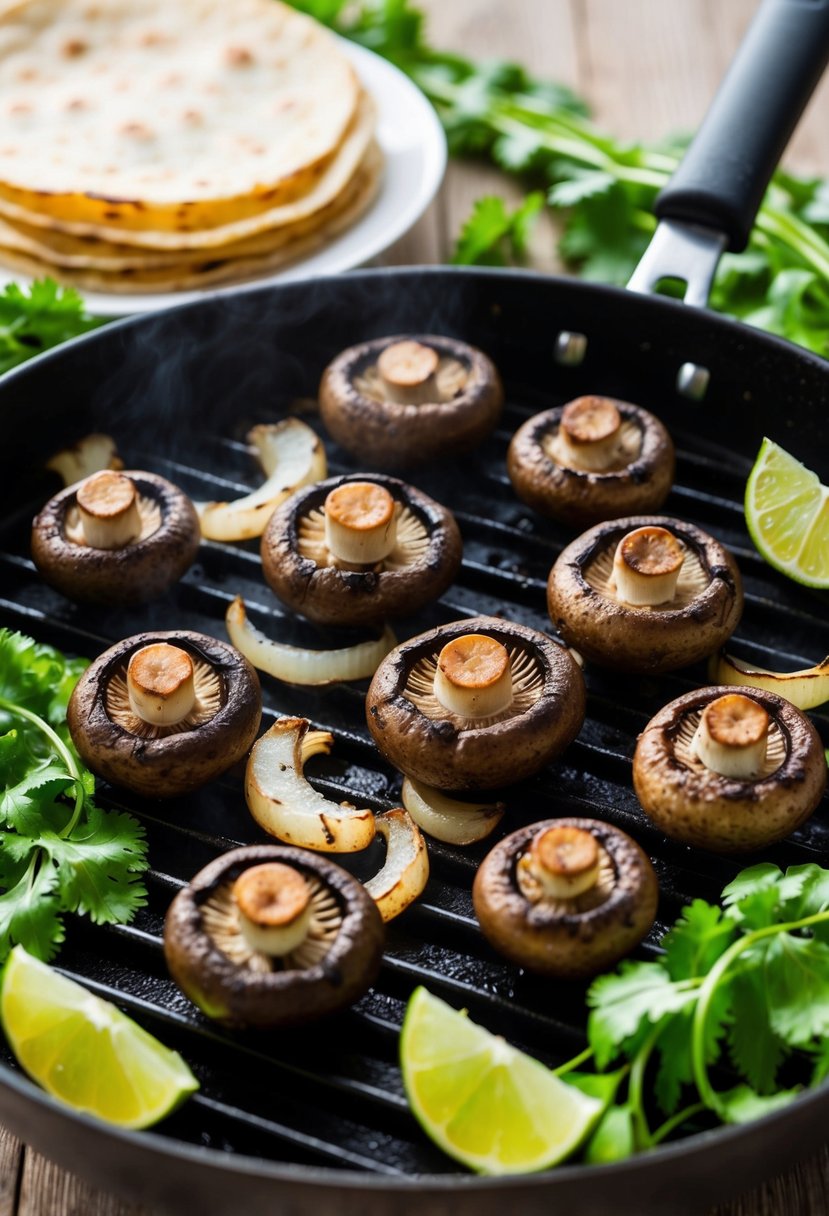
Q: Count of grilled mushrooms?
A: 10